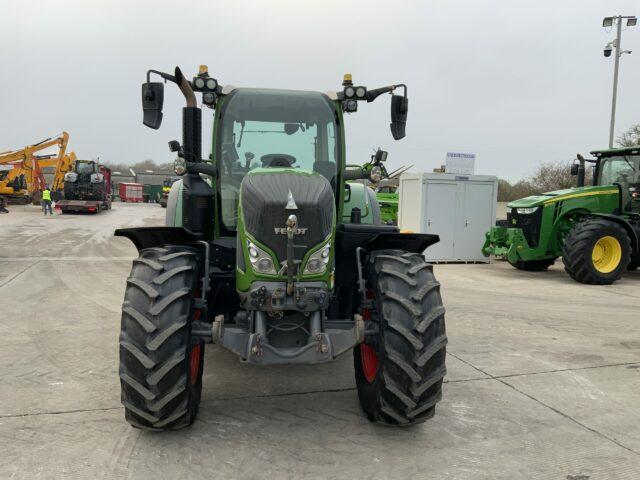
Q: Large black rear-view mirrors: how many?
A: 2